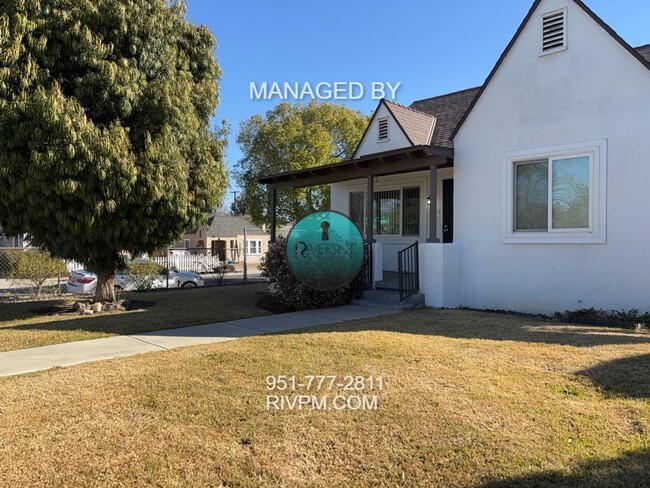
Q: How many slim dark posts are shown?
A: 3